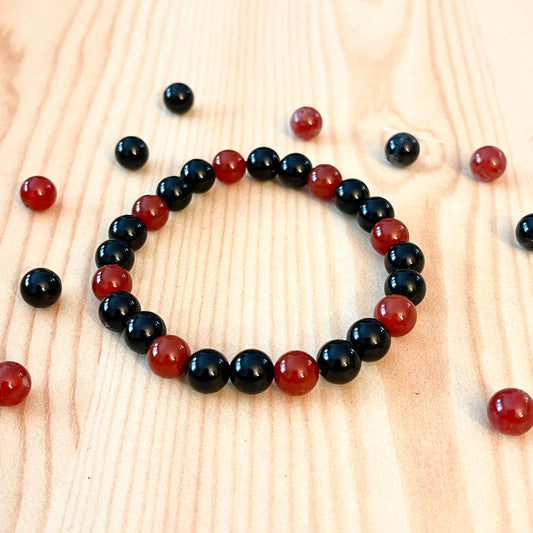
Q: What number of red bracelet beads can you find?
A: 8